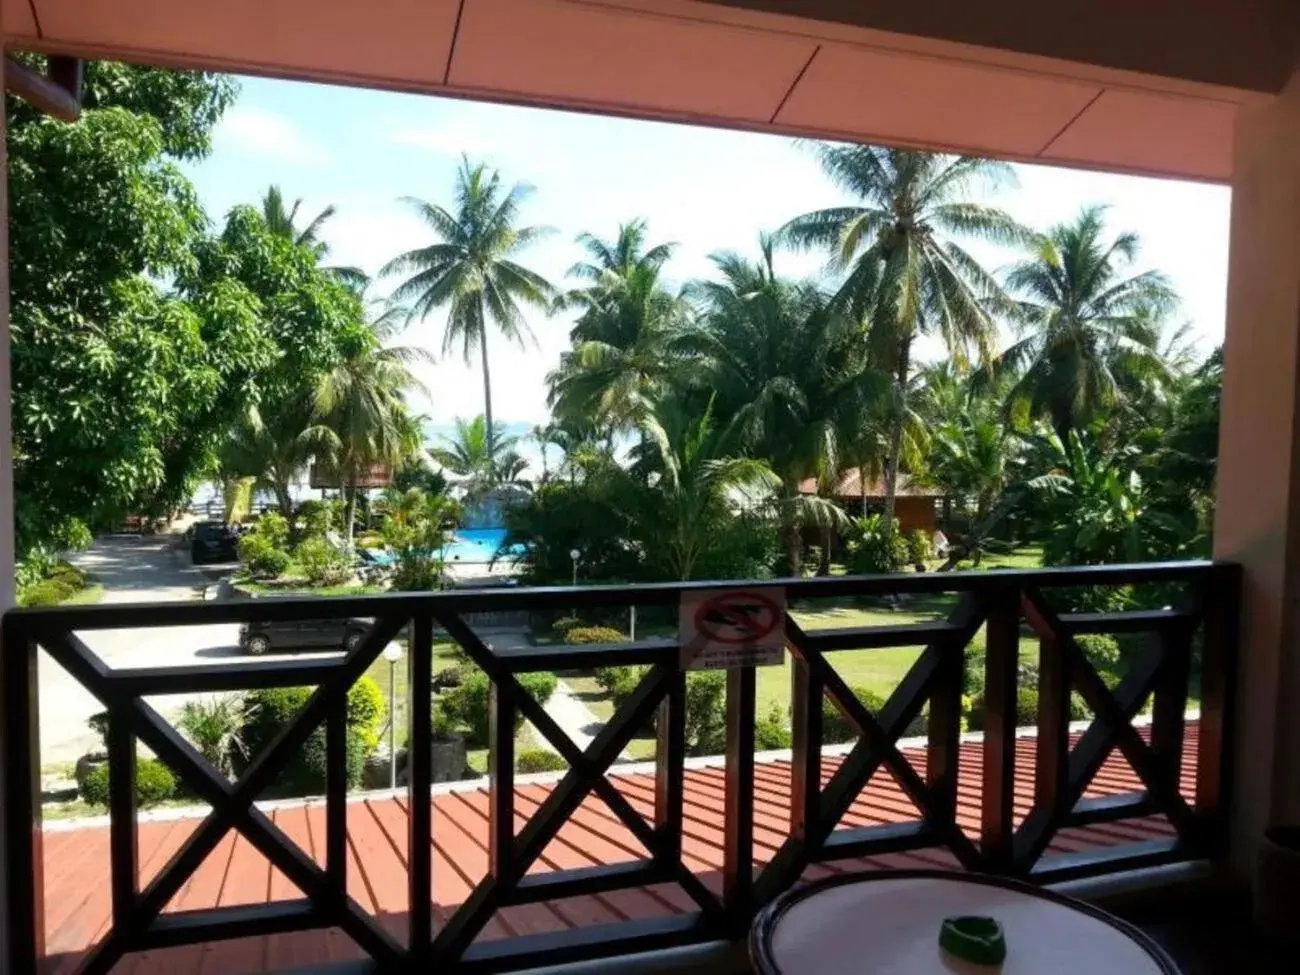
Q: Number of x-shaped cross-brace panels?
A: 4